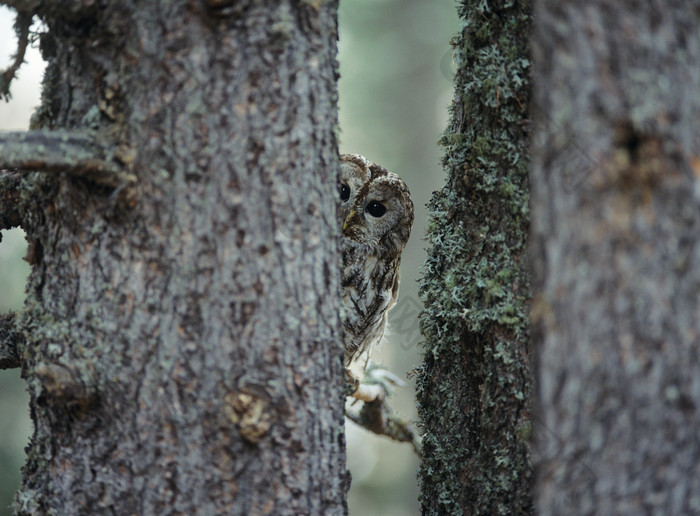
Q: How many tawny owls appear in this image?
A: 1